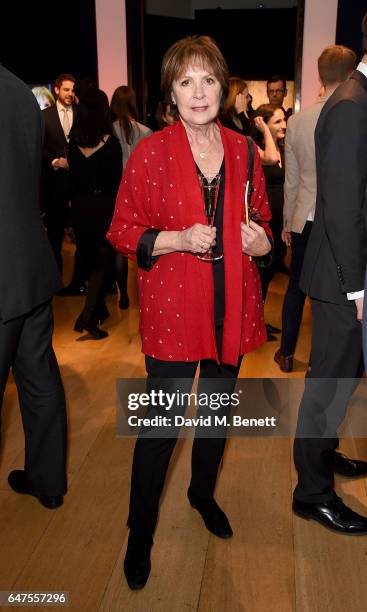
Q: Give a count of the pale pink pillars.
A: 2